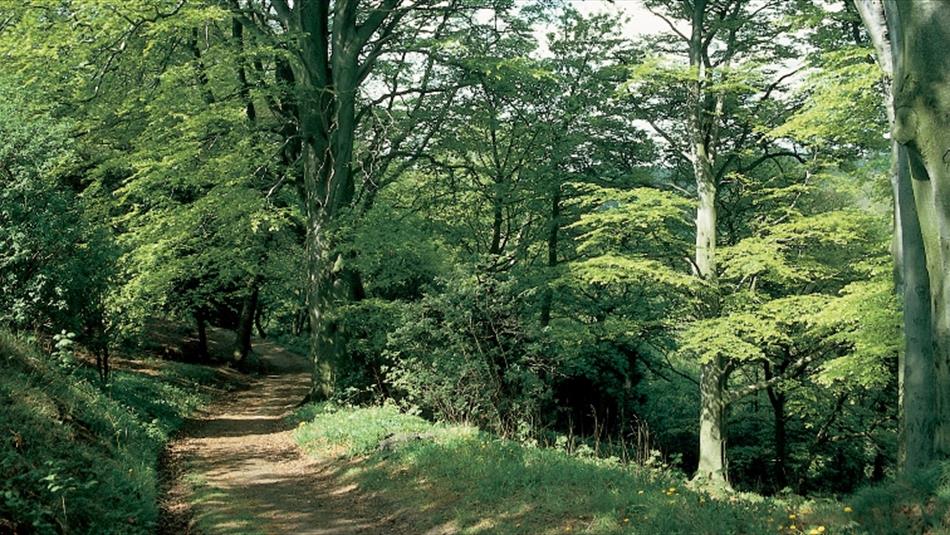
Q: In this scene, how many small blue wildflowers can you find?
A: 0